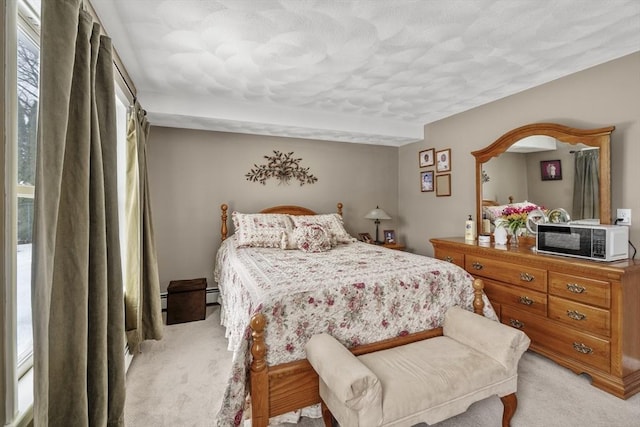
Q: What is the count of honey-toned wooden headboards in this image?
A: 1